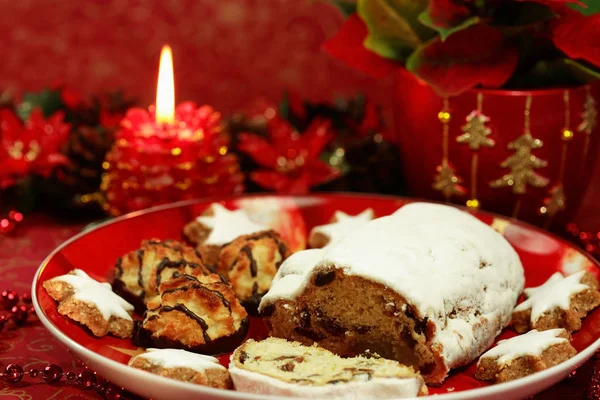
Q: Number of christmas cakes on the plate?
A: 1